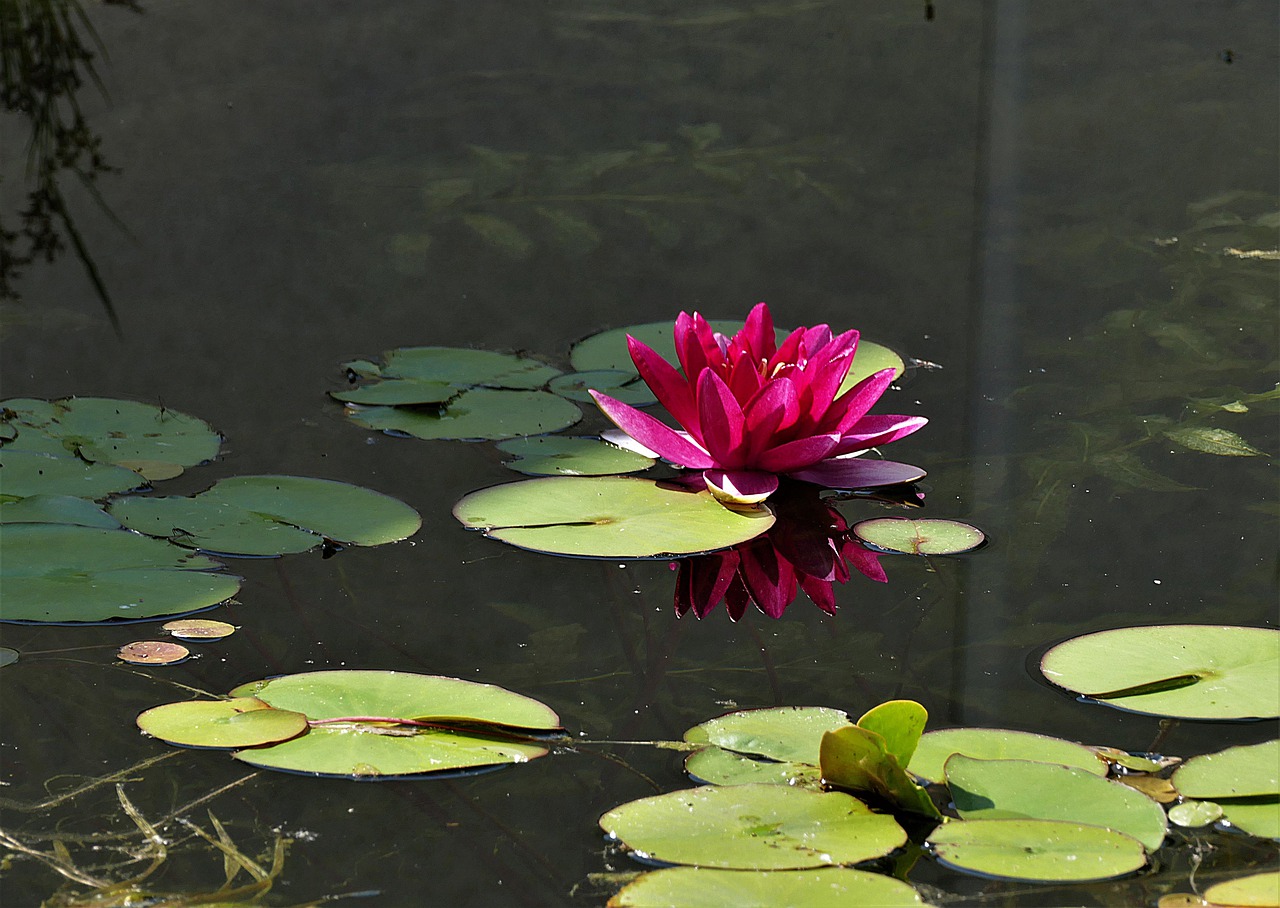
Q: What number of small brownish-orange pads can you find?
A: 2